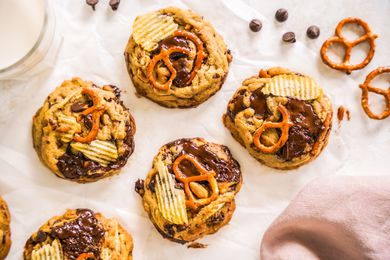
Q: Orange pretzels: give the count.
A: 7